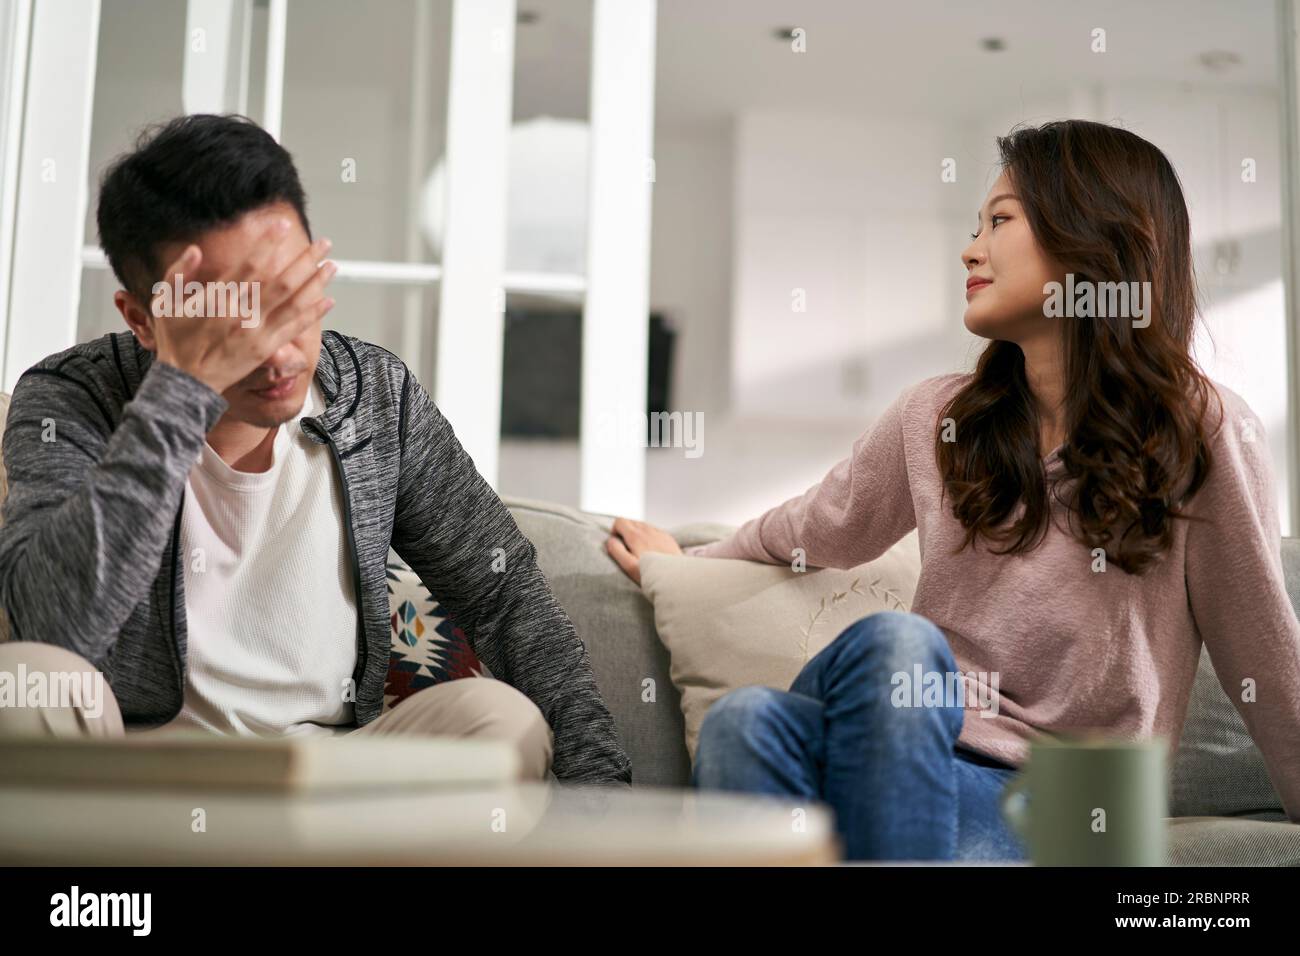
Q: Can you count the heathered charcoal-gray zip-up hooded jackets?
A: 1